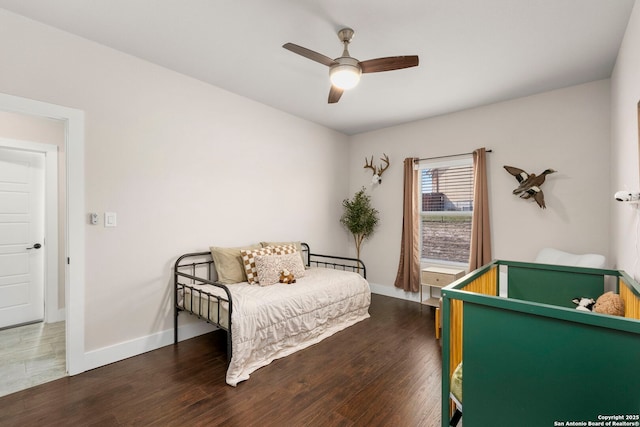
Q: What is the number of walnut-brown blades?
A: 3